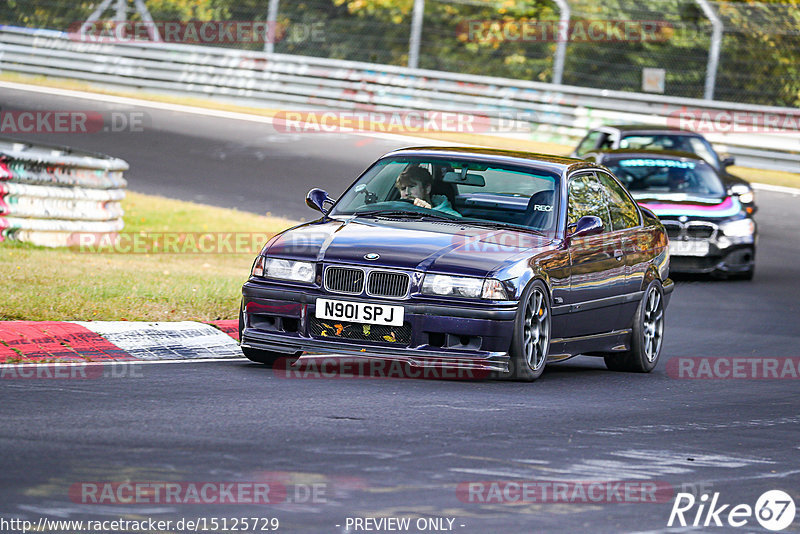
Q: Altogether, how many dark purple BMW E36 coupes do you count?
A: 1